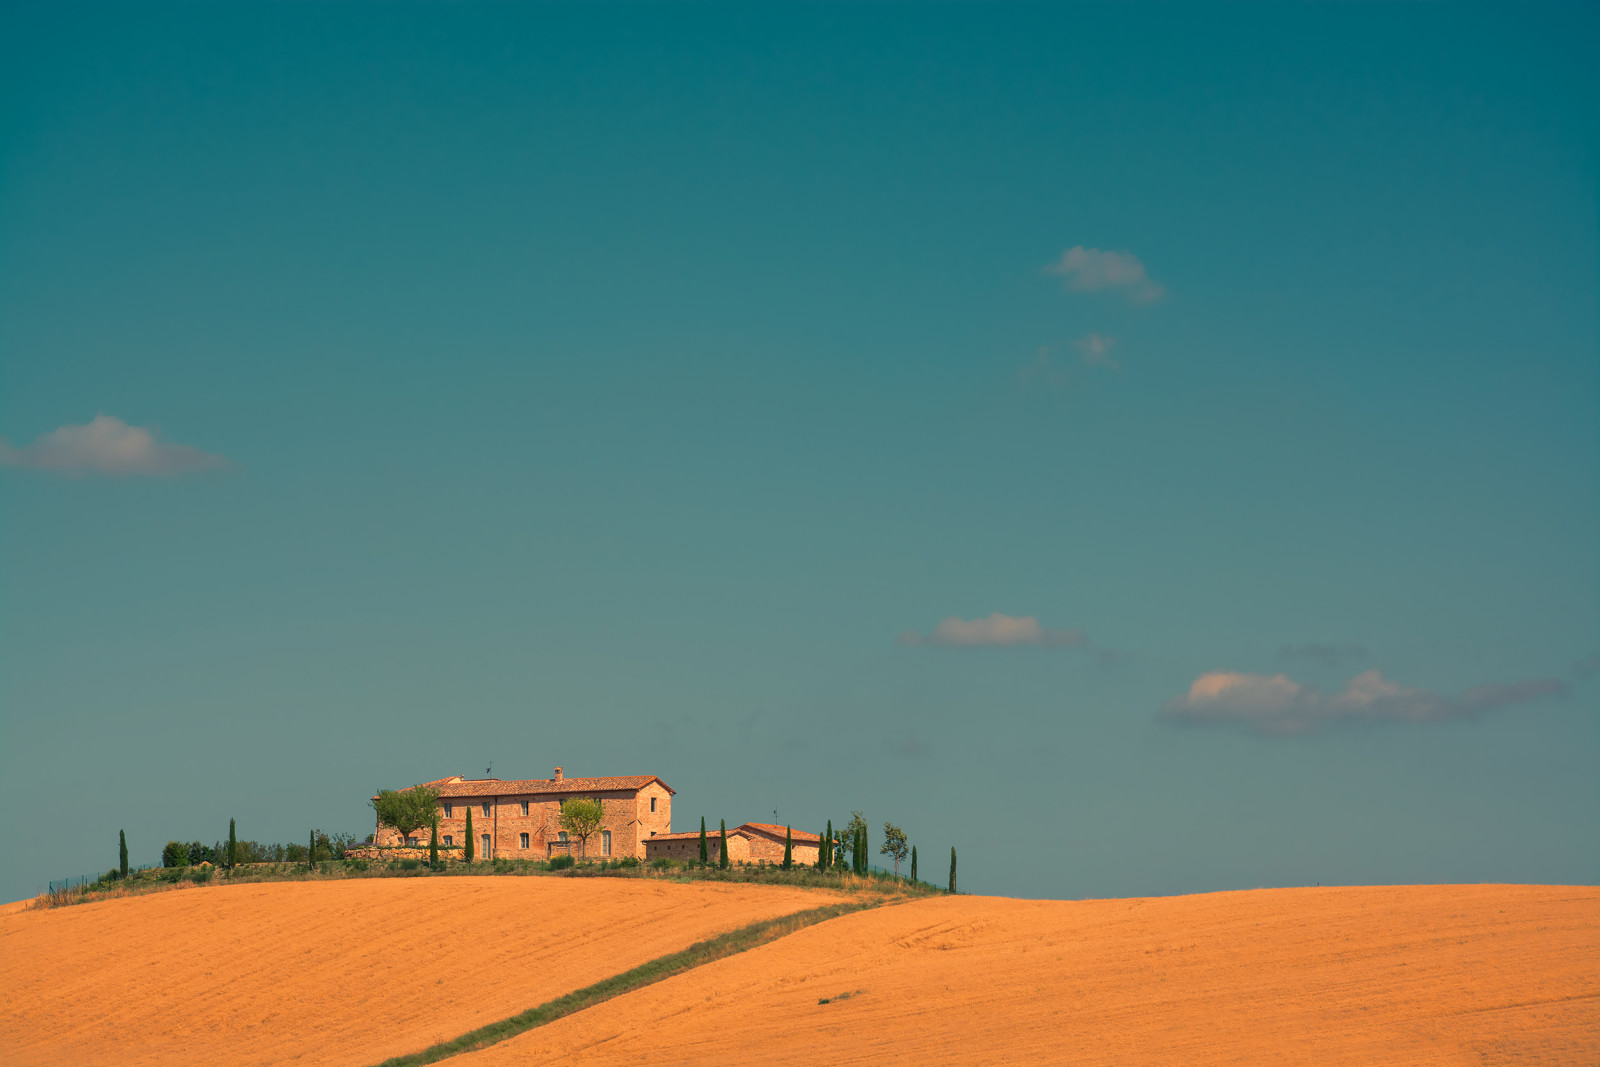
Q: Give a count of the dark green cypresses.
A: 14